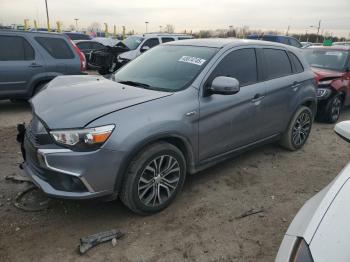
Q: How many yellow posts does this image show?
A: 7